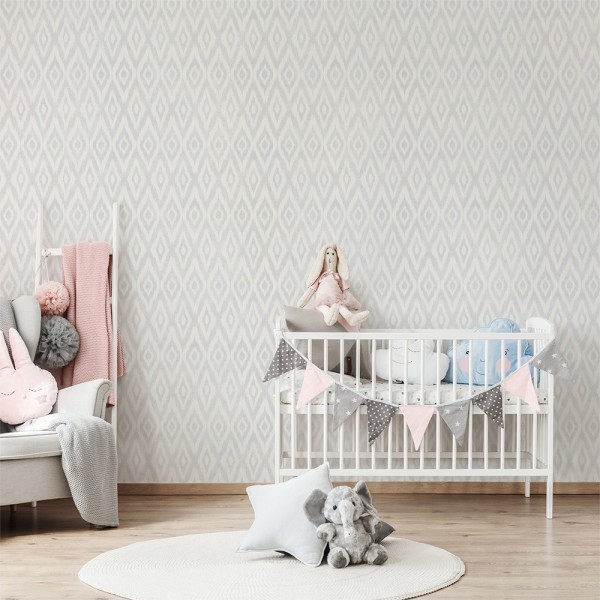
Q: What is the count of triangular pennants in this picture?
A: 9